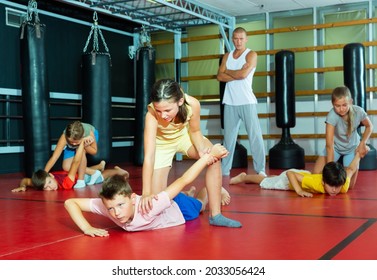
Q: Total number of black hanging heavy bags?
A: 3